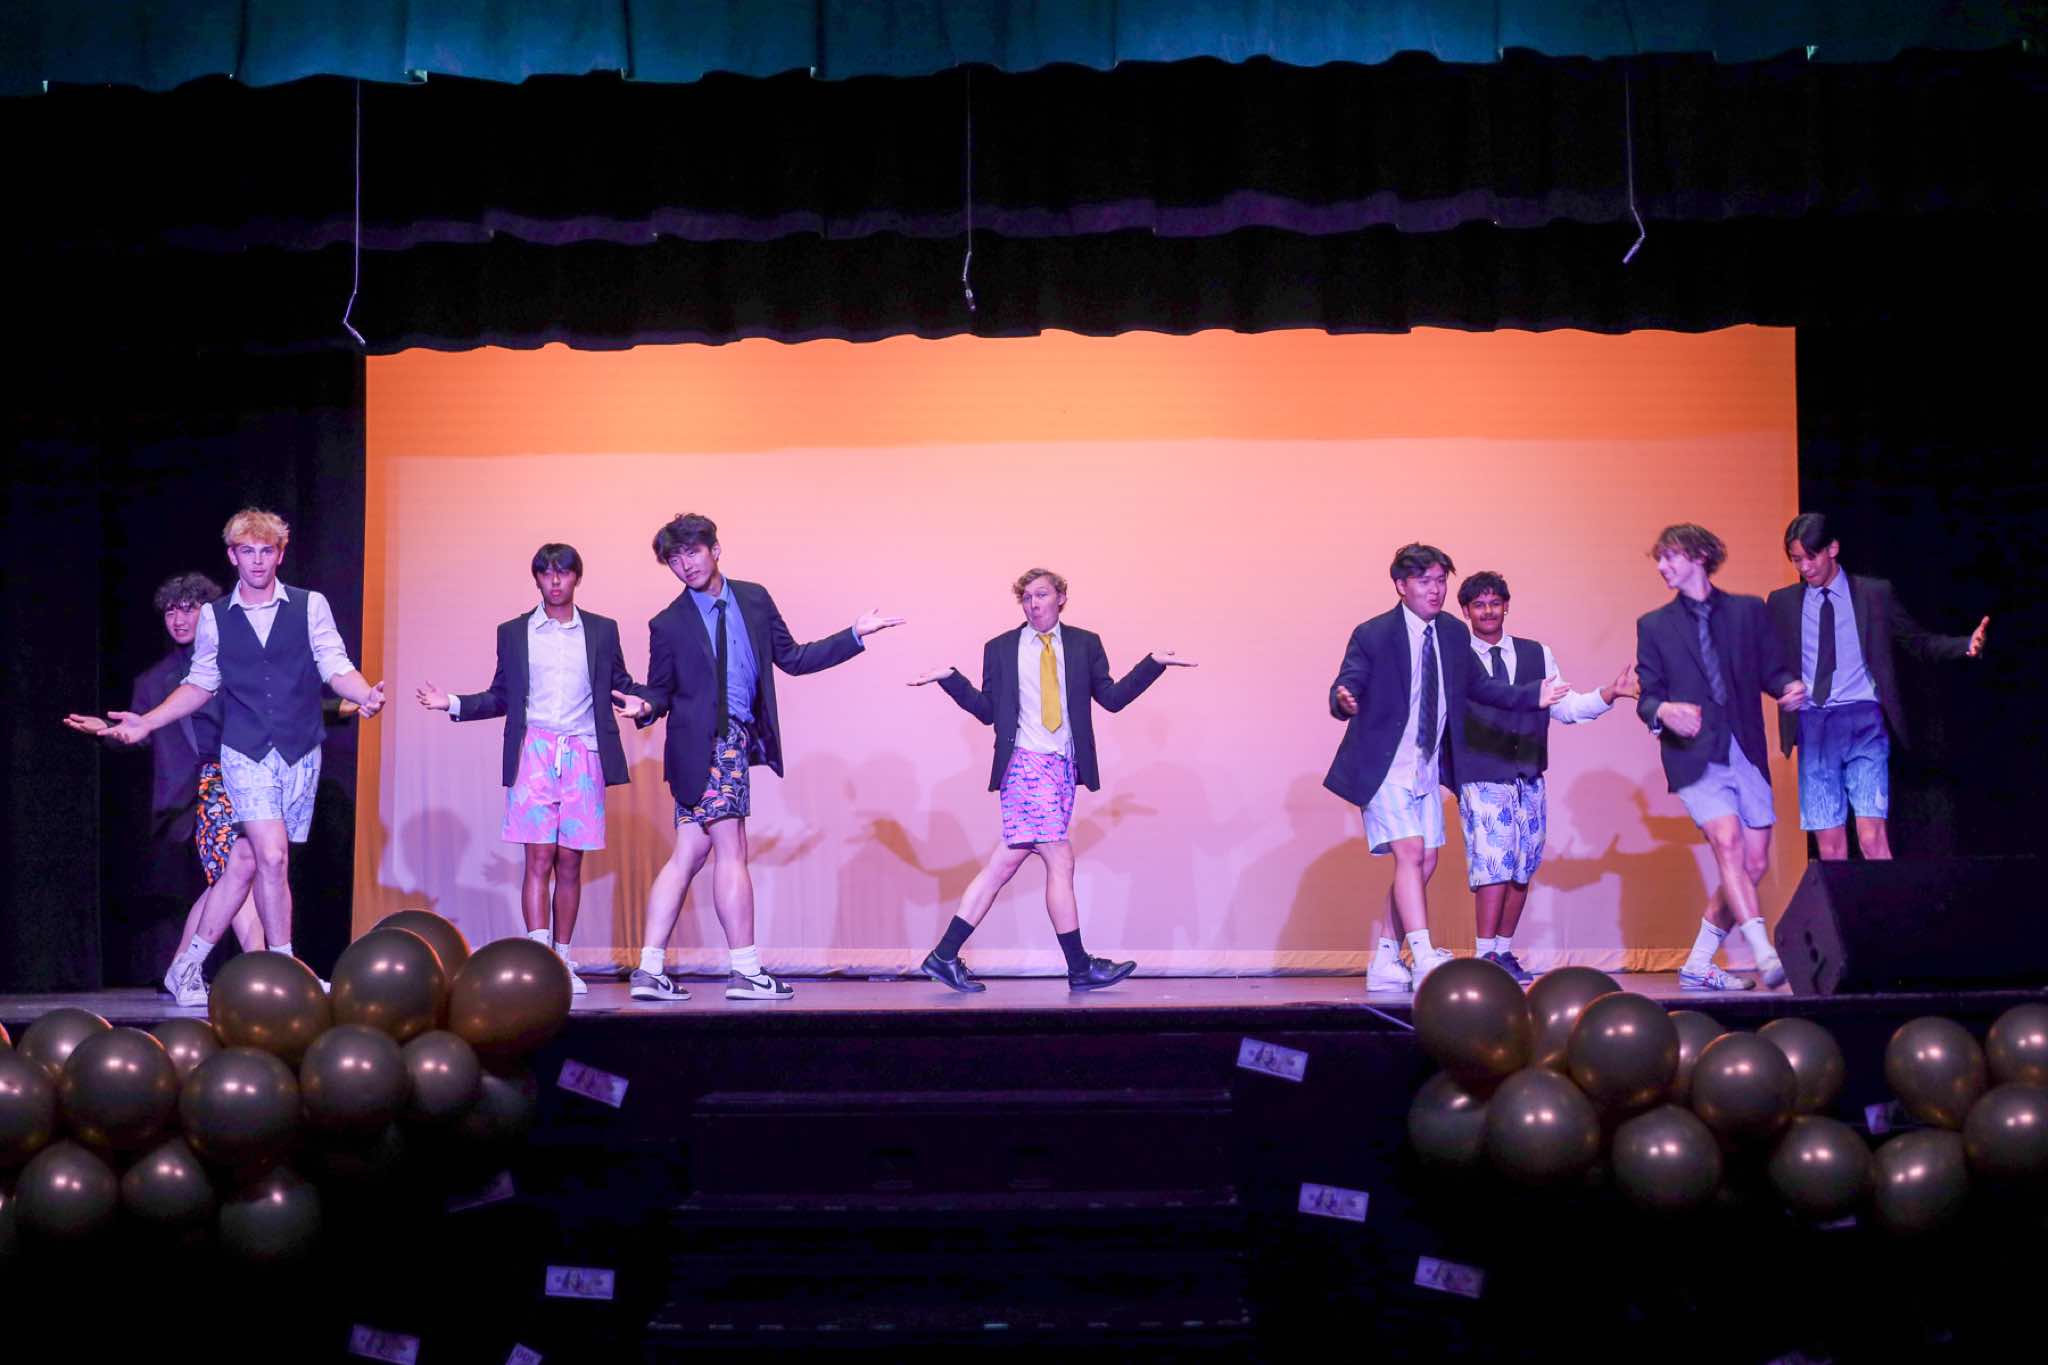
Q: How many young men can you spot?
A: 9